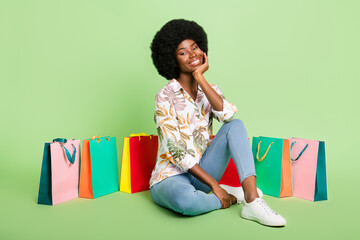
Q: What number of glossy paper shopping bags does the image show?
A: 6